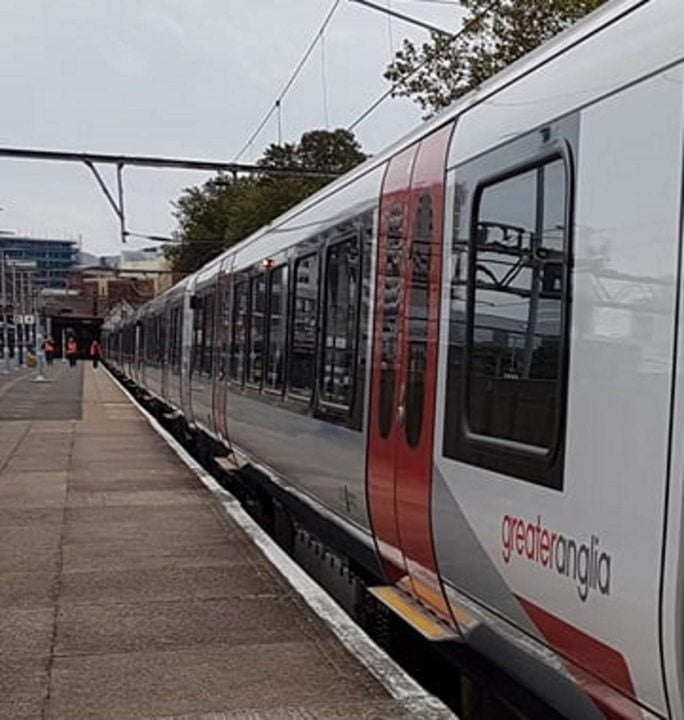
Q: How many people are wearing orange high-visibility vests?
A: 3